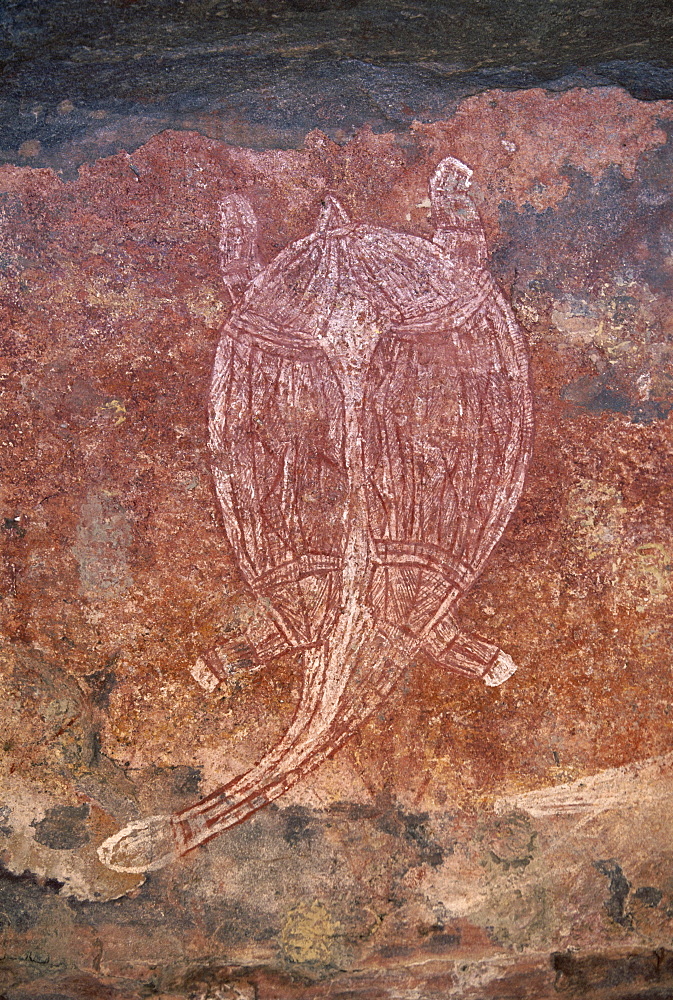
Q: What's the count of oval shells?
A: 1